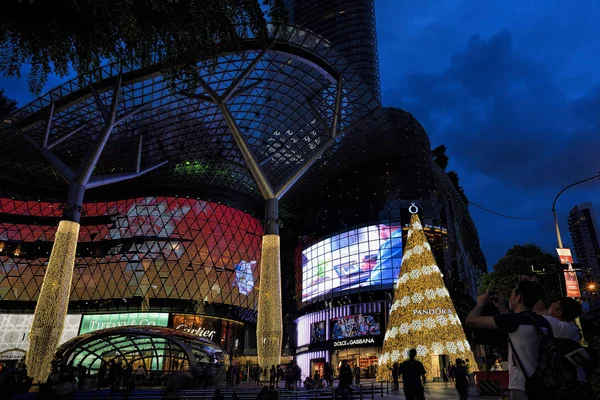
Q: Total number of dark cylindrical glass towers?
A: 1